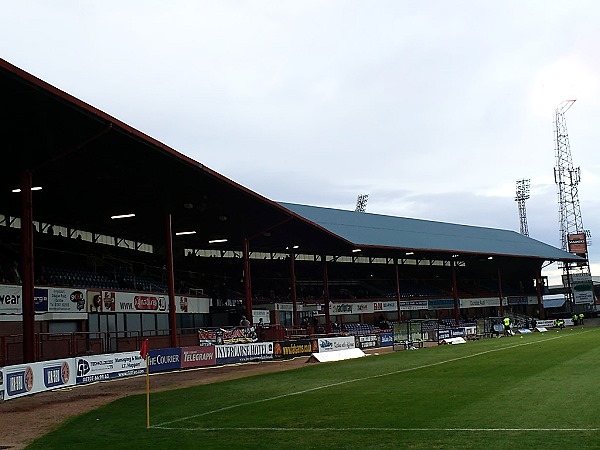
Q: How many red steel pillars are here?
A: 9